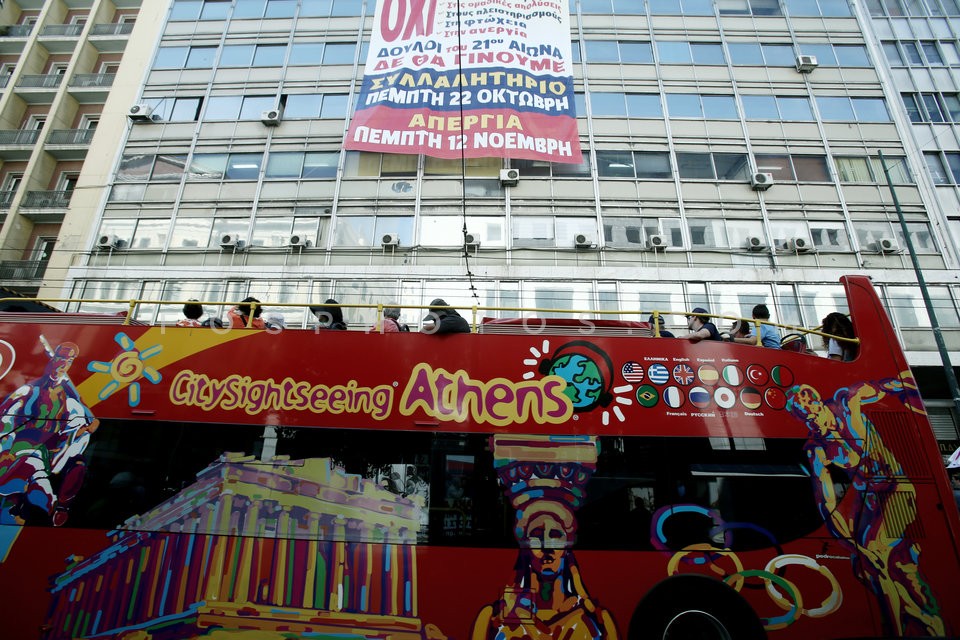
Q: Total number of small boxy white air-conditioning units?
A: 15